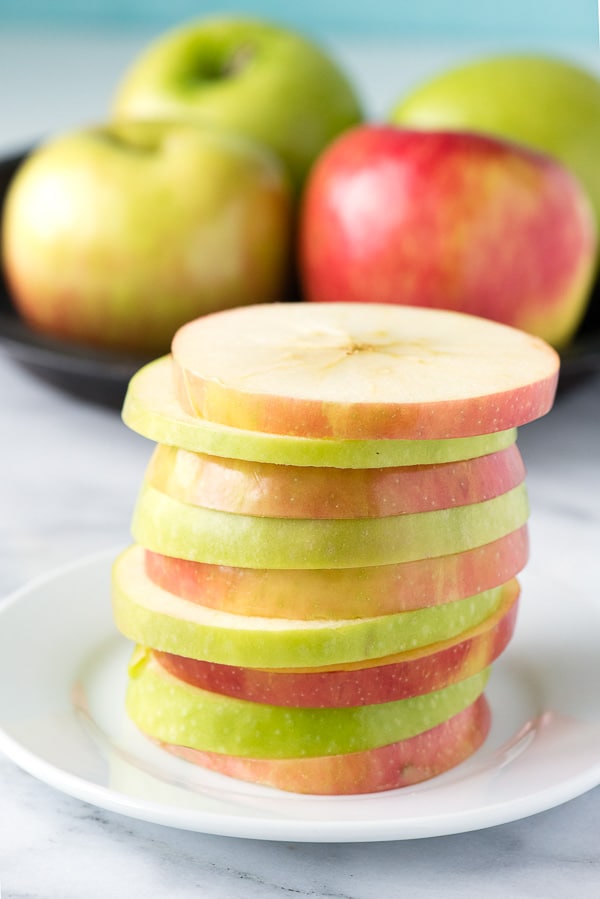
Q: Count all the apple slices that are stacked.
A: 9